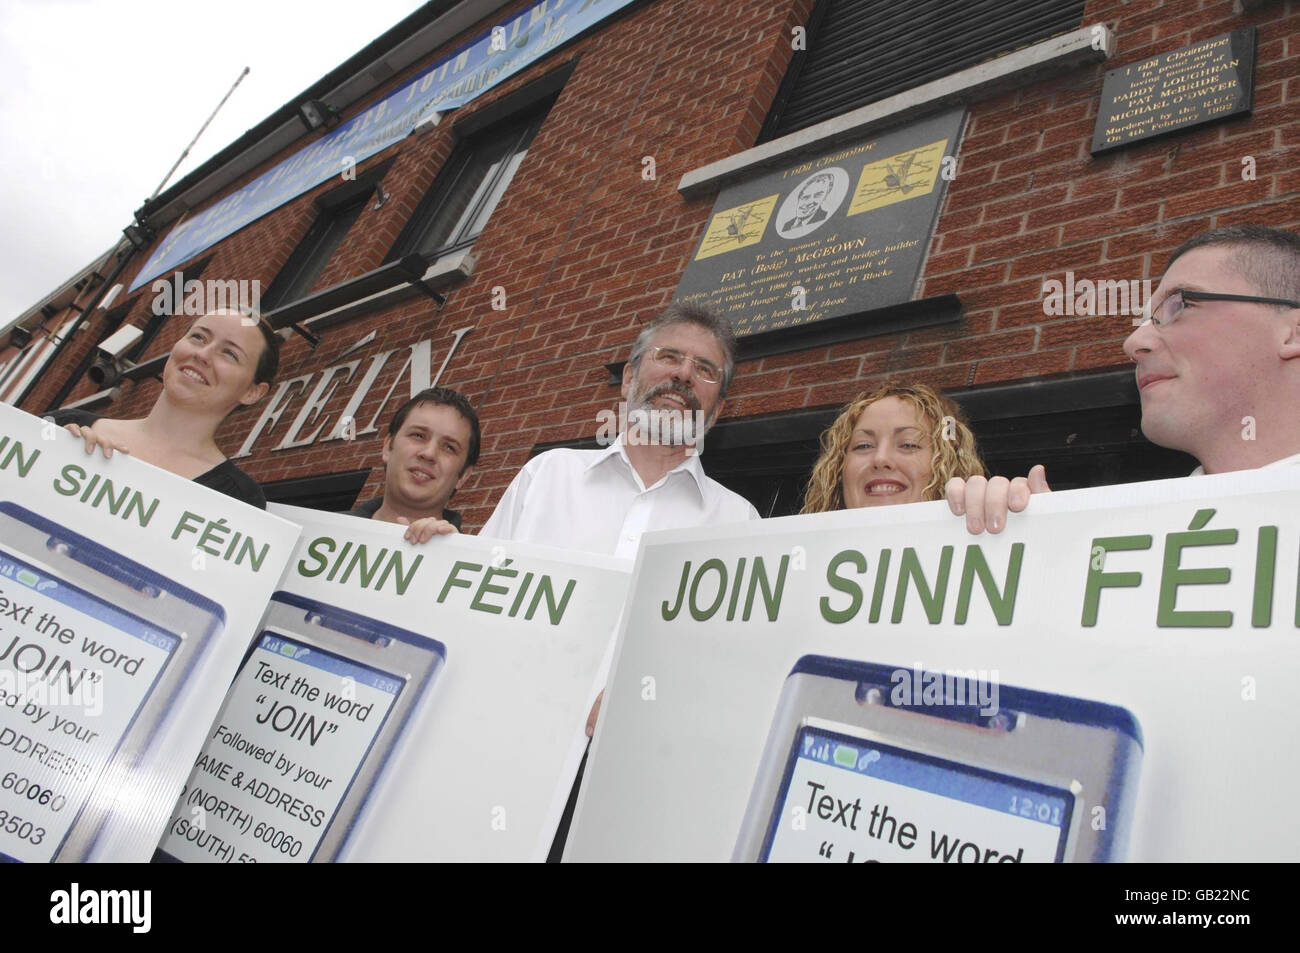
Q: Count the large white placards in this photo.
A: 3